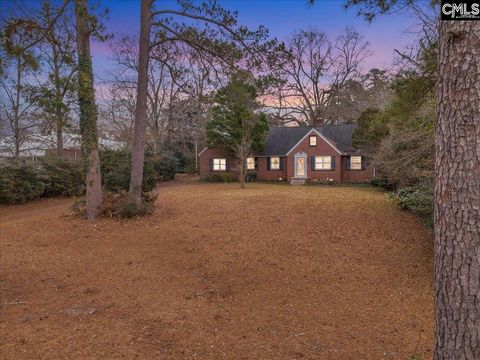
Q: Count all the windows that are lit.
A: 6